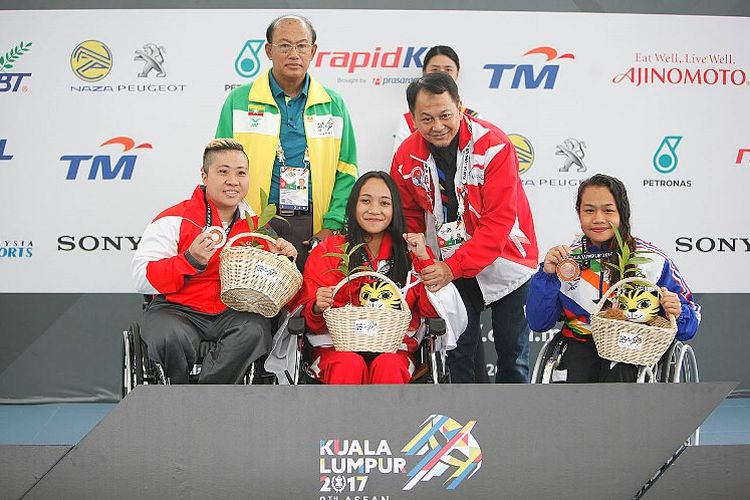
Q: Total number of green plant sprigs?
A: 3